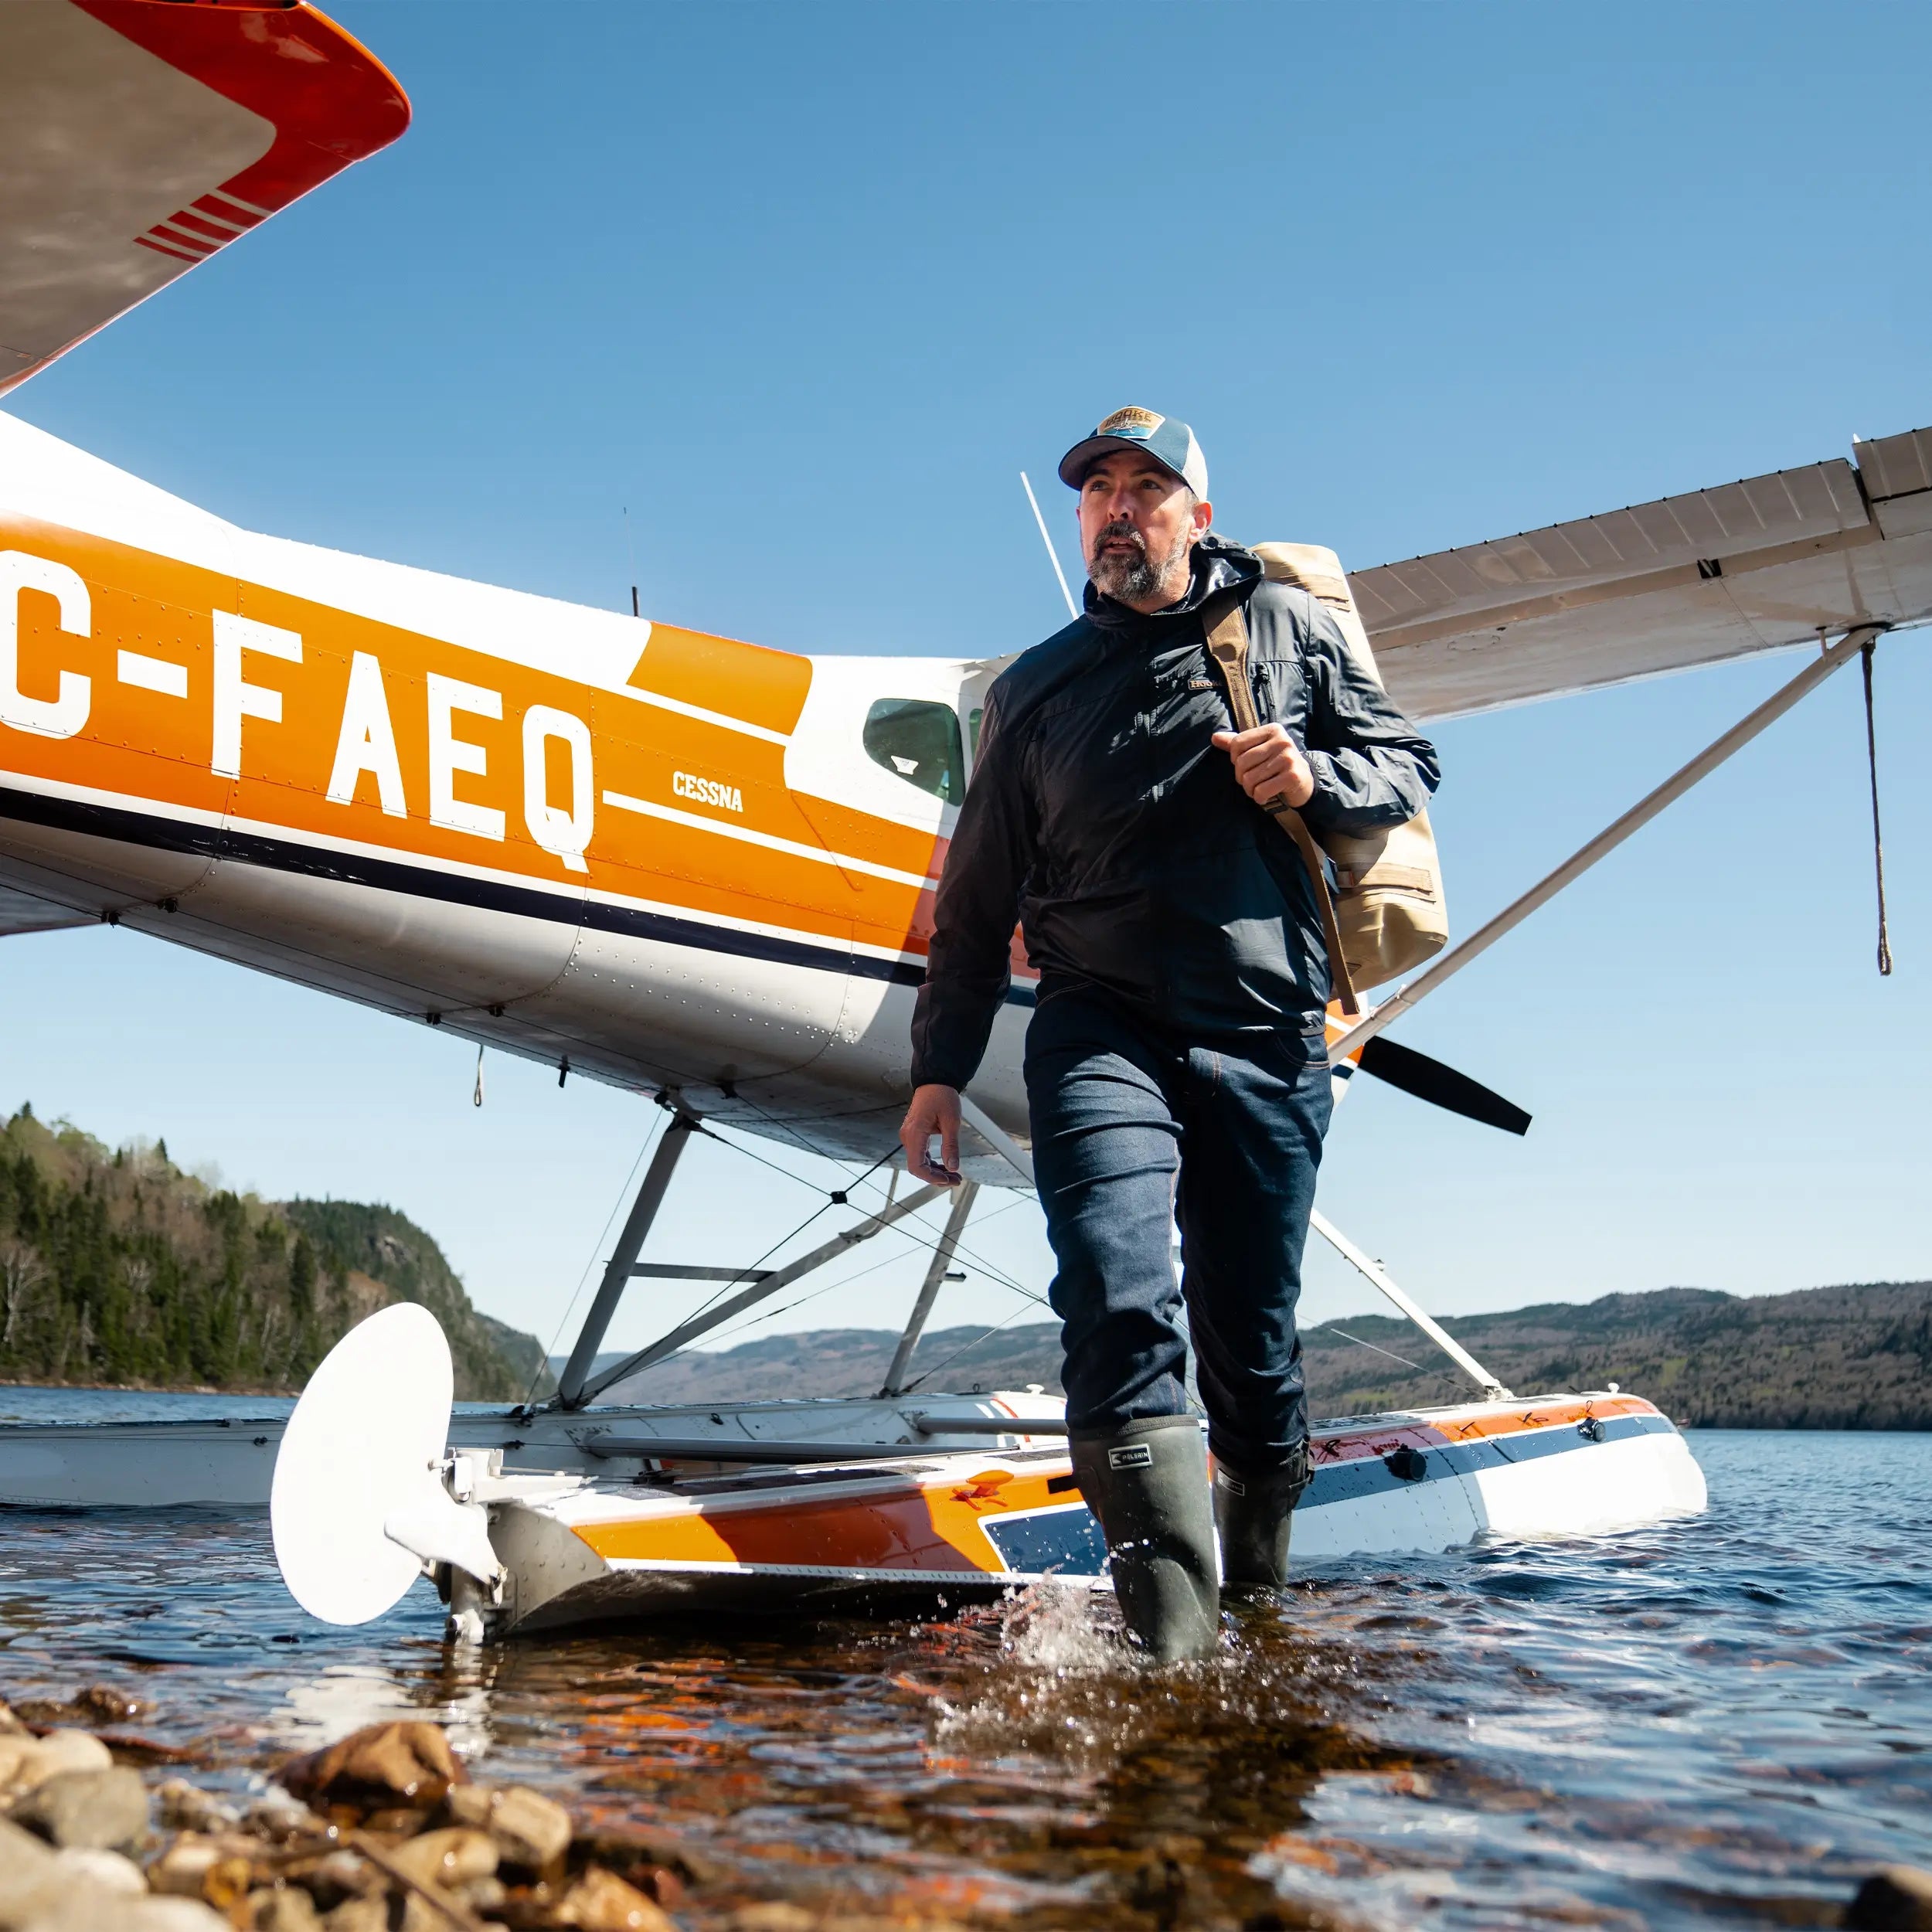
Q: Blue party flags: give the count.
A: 0